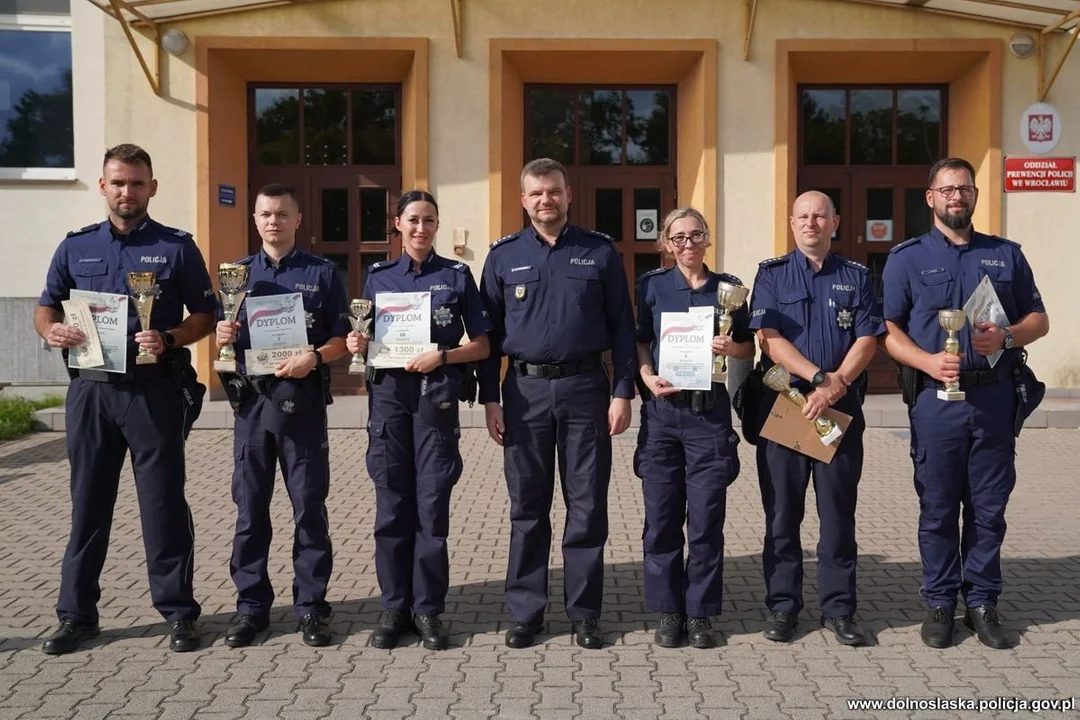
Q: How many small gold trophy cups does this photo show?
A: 6